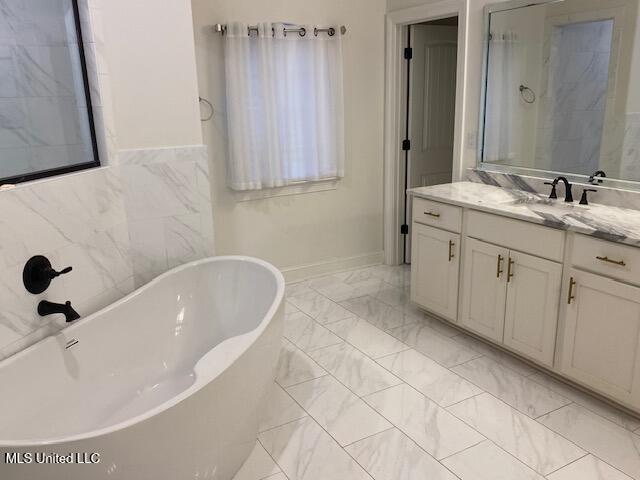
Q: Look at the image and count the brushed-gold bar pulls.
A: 6